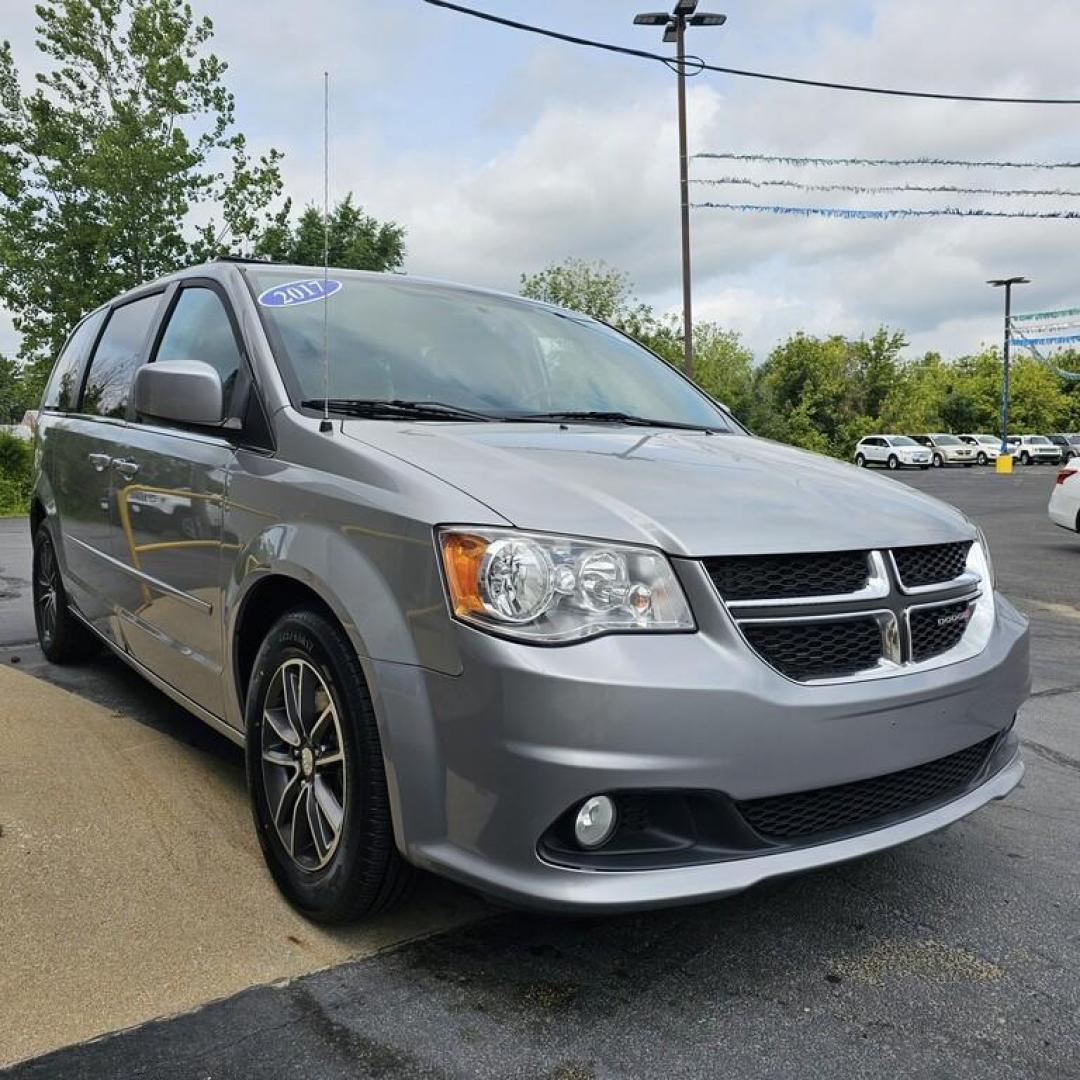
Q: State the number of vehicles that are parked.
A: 7